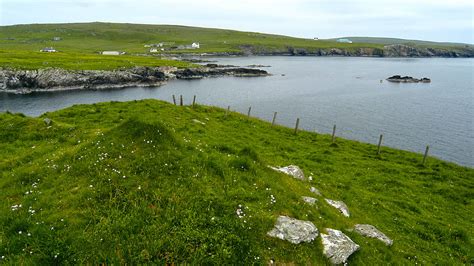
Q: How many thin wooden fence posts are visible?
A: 10